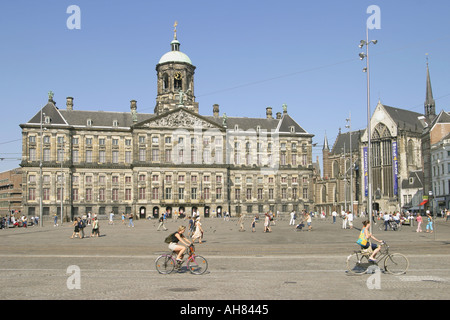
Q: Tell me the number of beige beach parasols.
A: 0